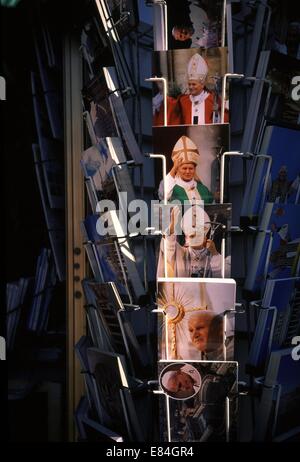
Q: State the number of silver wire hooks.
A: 12